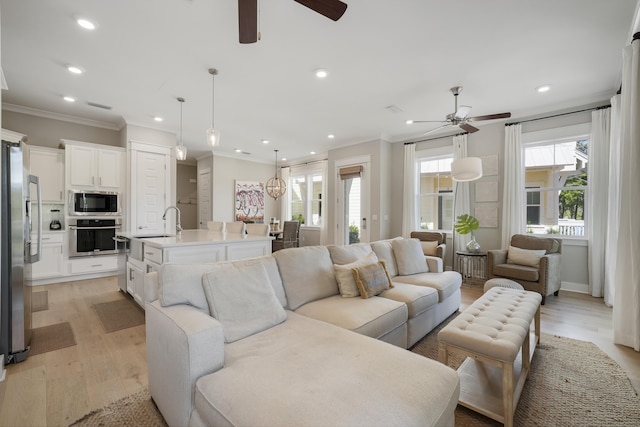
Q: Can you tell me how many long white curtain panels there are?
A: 8